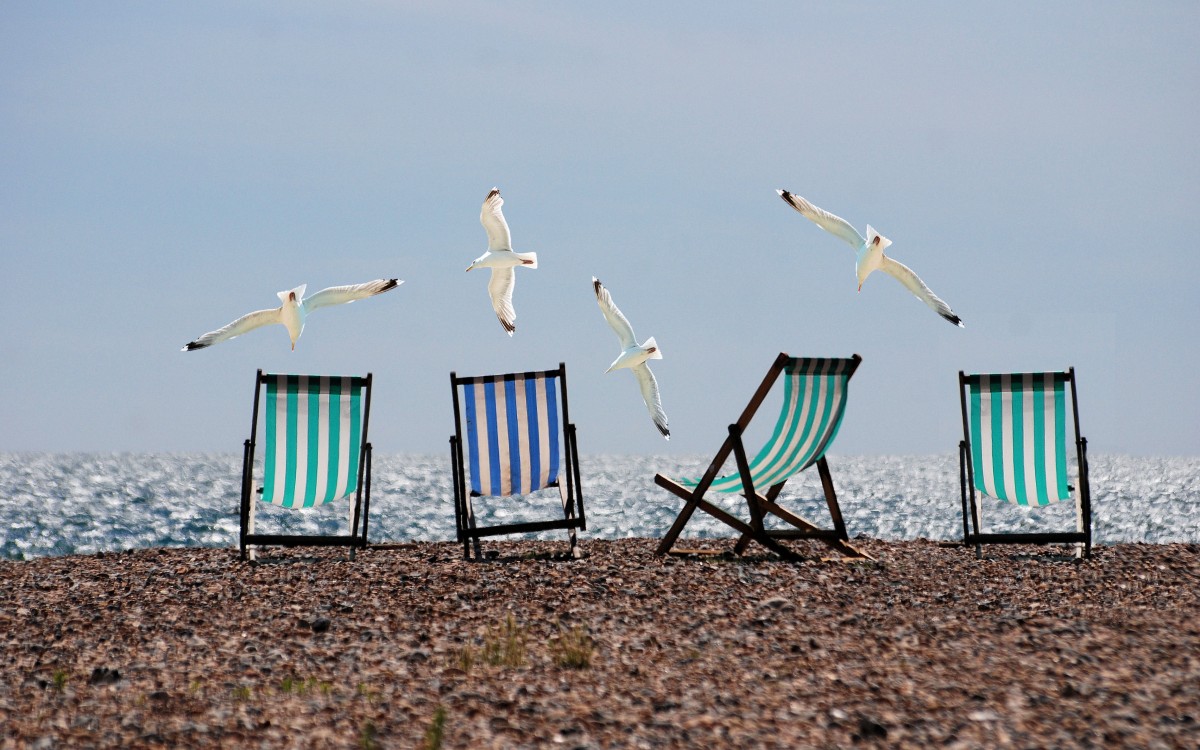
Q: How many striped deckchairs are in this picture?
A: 4